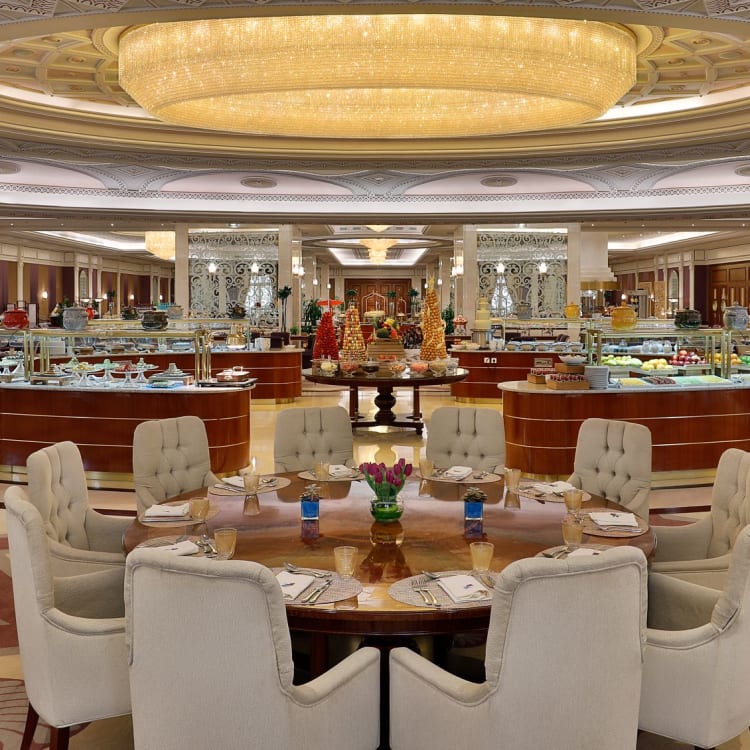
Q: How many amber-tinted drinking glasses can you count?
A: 10